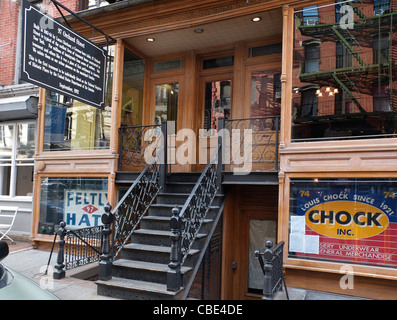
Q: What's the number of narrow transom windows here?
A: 3